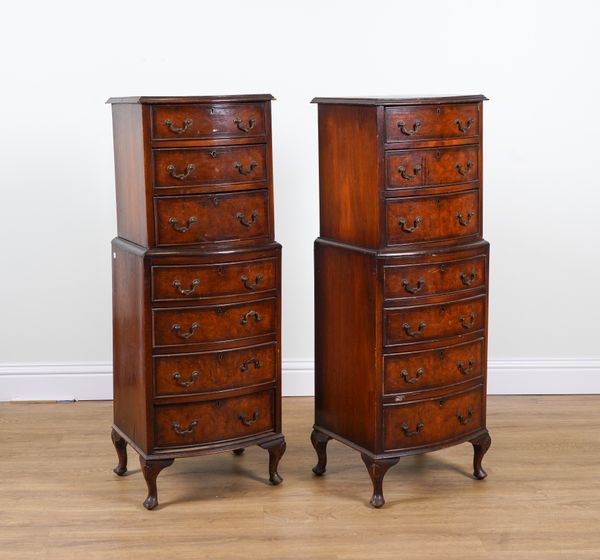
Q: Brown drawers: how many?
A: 14